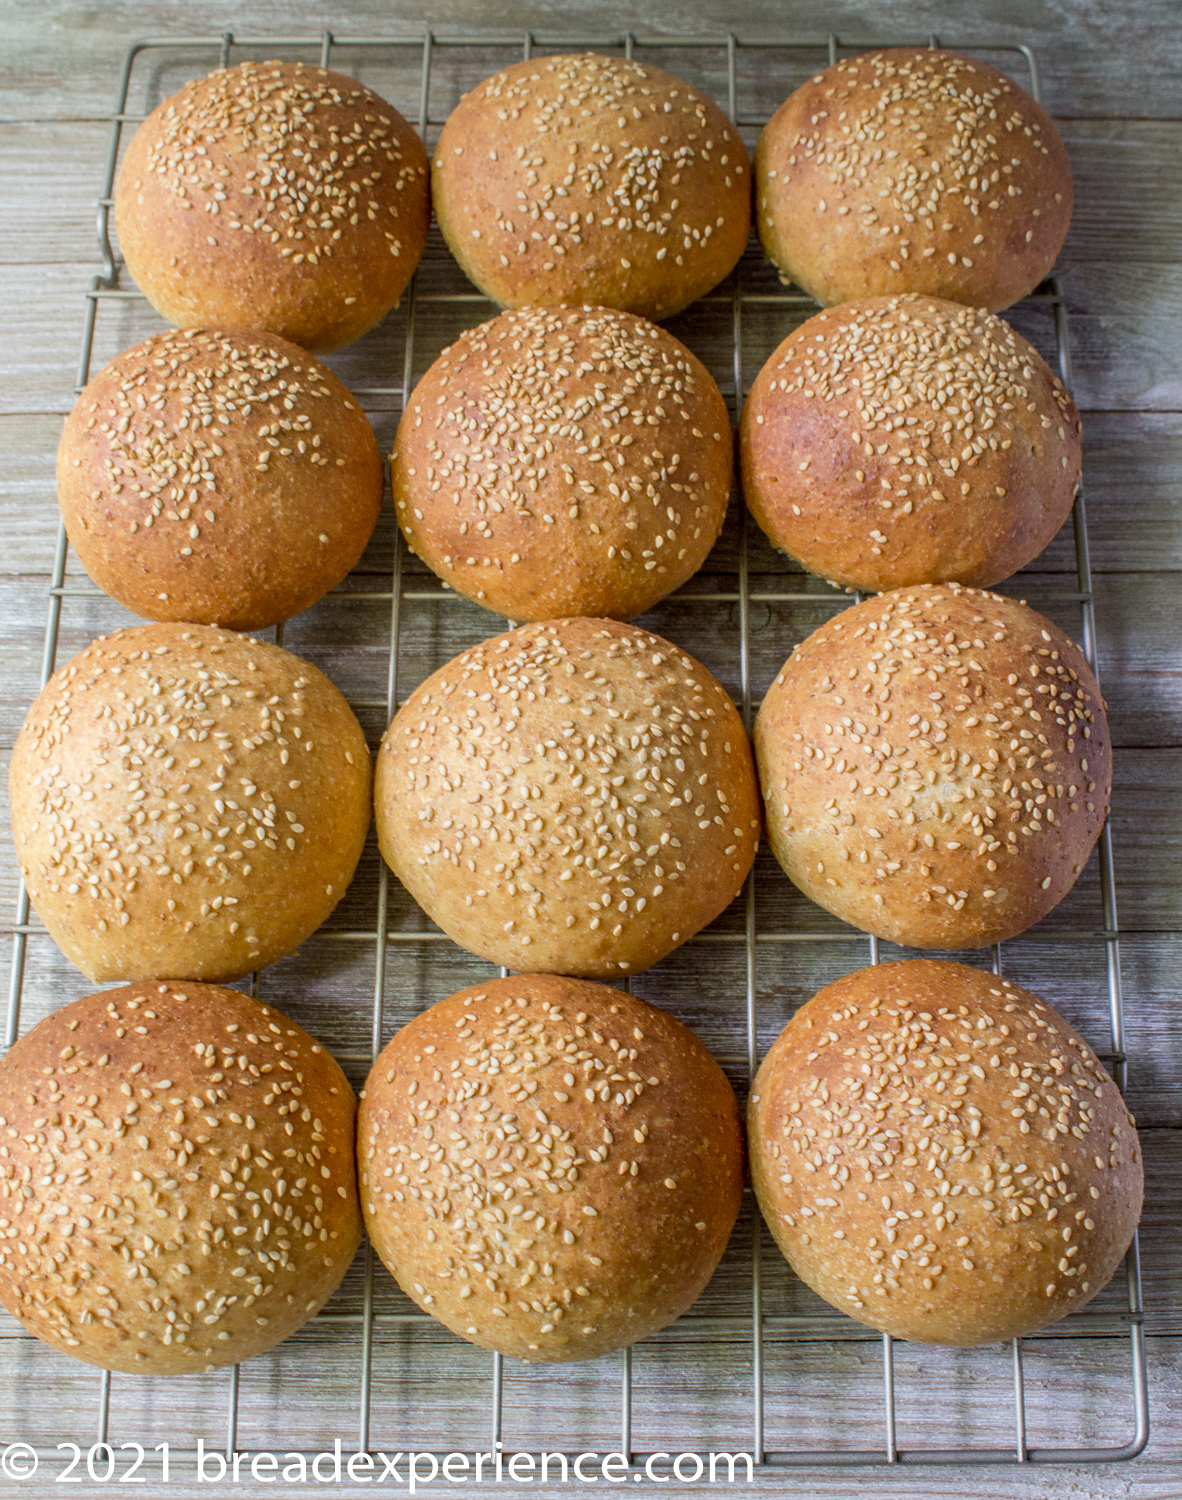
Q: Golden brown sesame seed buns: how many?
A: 12